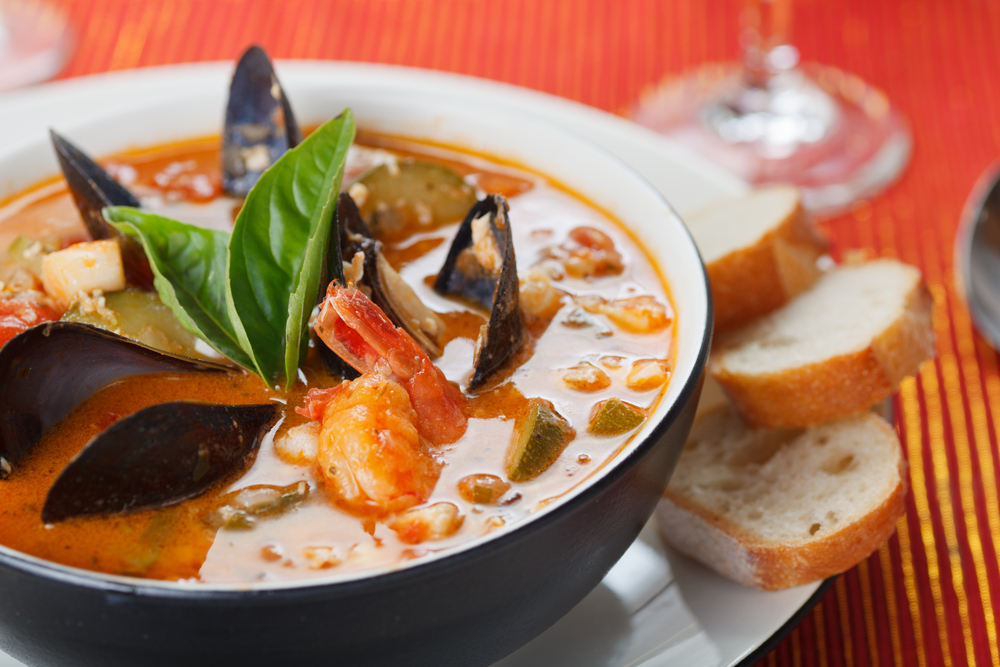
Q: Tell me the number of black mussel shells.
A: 6